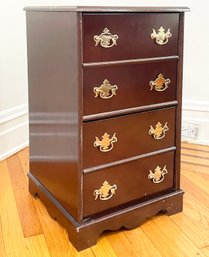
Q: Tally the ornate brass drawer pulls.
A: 8